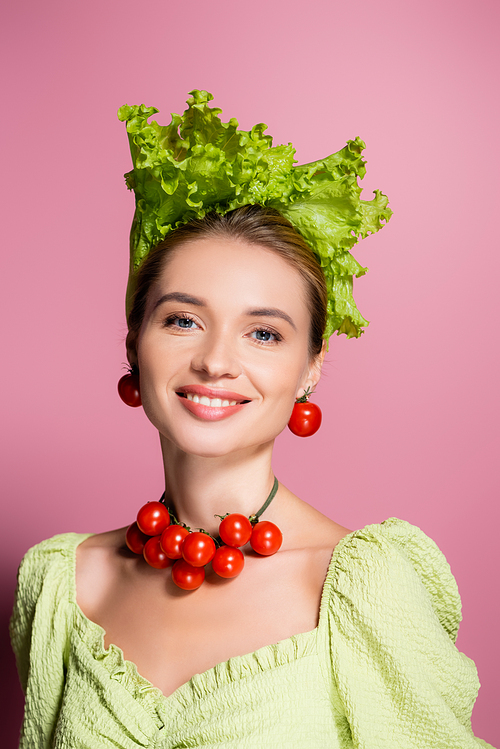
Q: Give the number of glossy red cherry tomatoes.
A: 11